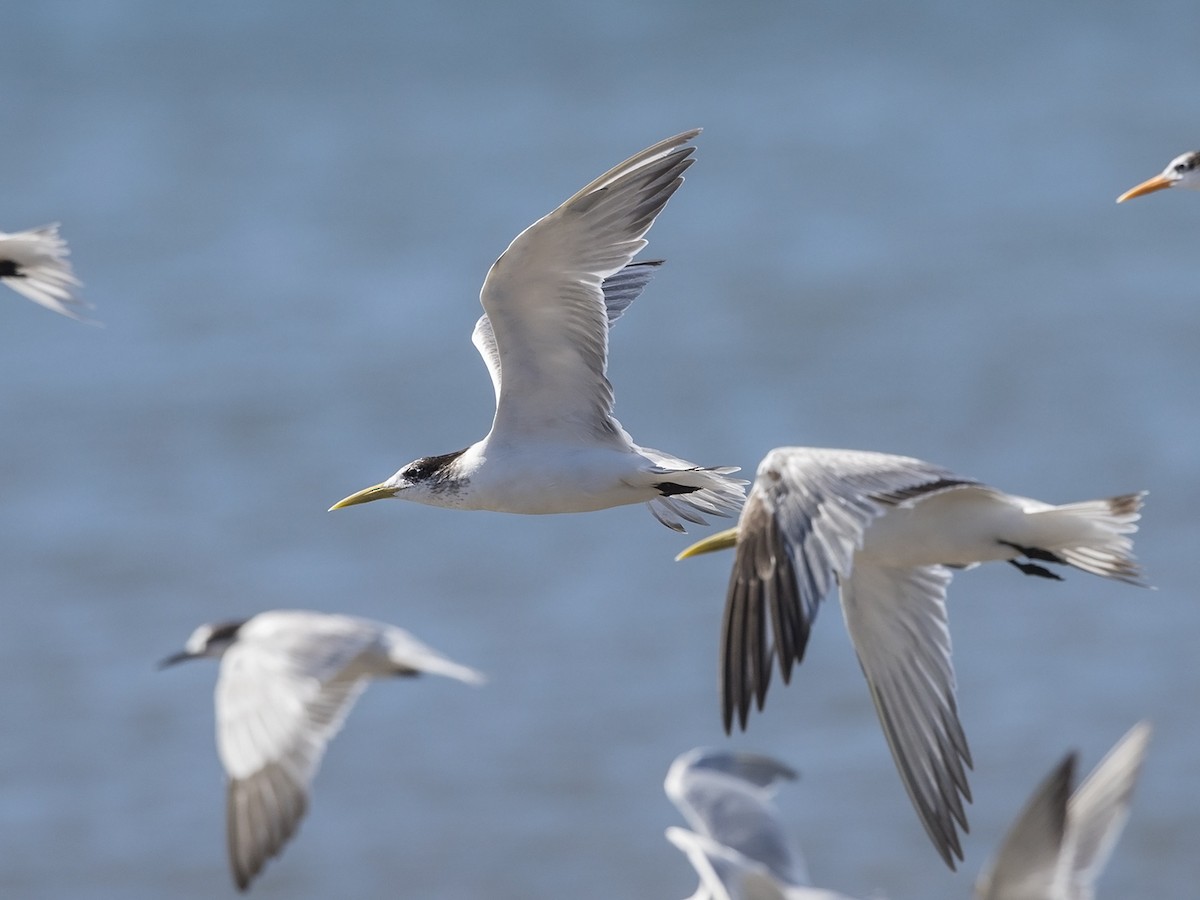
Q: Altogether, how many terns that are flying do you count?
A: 7